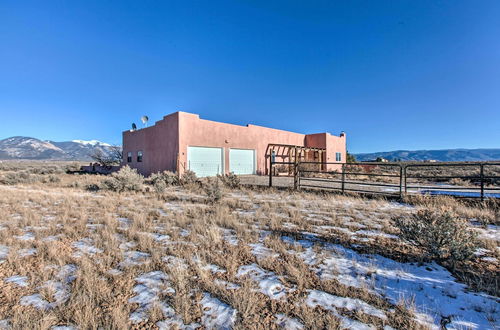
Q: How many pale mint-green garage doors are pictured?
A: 2